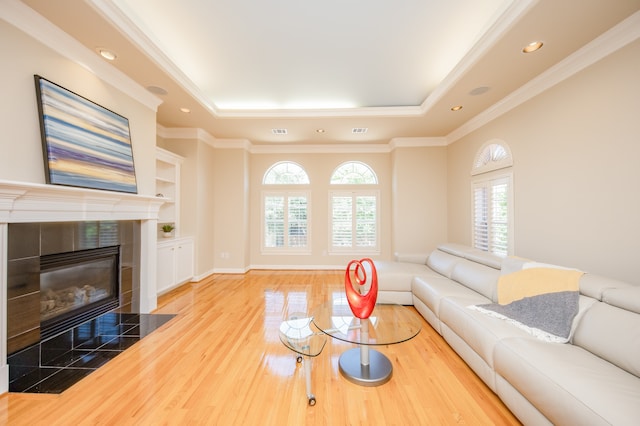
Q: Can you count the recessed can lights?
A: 5